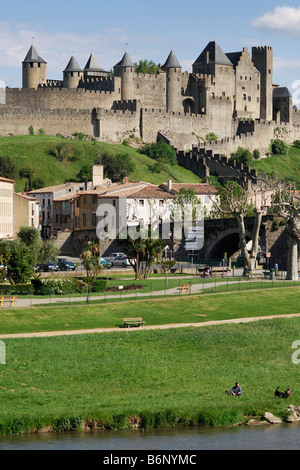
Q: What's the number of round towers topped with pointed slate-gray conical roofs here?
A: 5